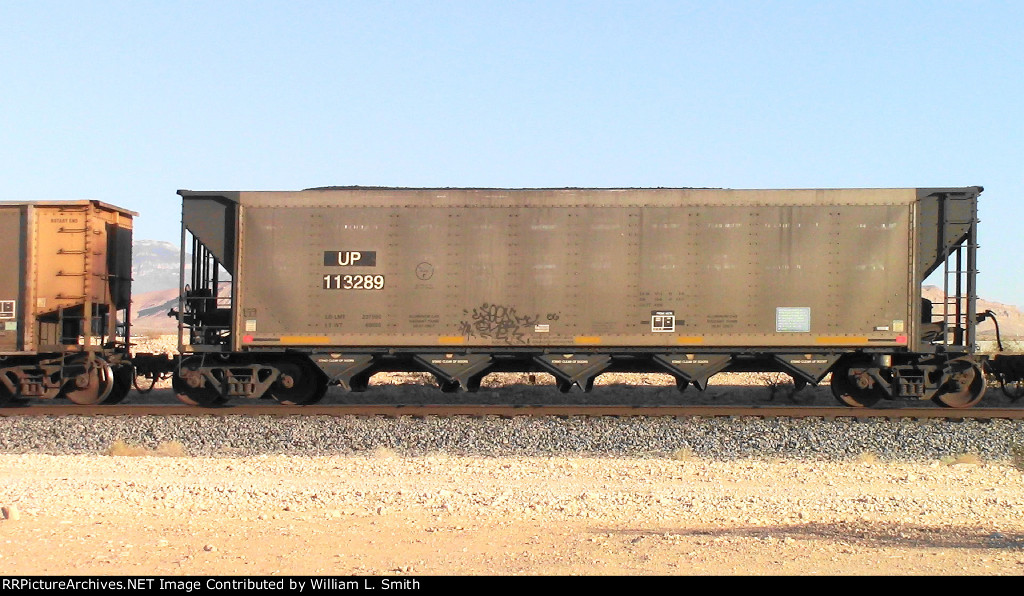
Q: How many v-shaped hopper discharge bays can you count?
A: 5